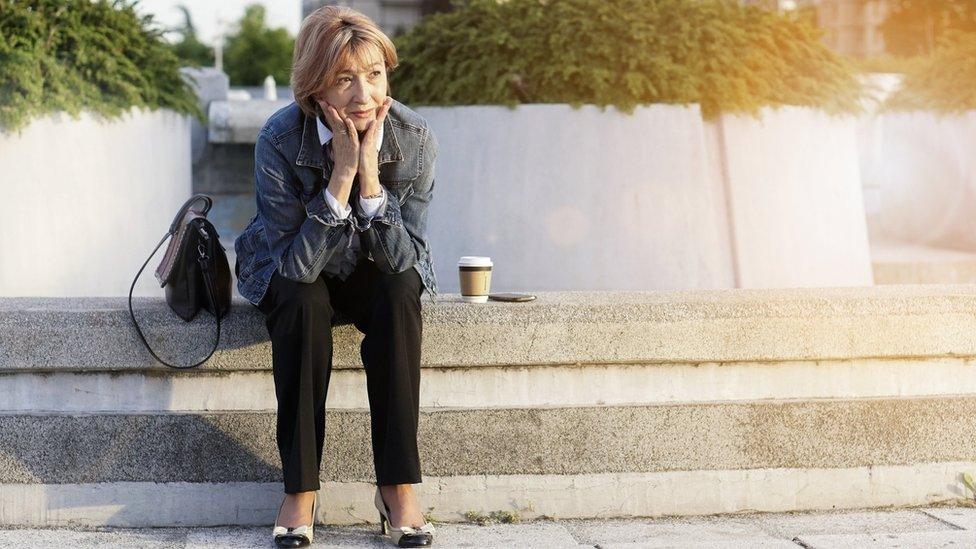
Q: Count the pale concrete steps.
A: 2